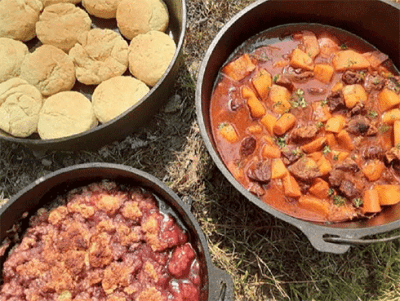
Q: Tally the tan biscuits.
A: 12